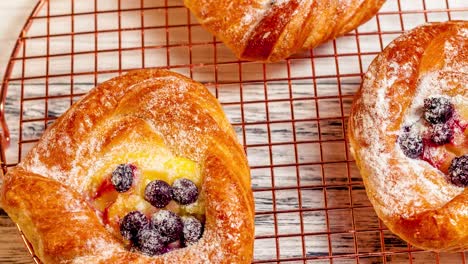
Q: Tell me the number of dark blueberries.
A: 11